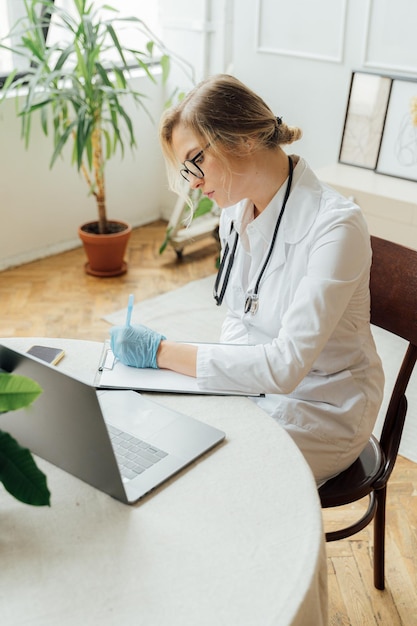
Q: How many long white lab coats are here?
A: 1